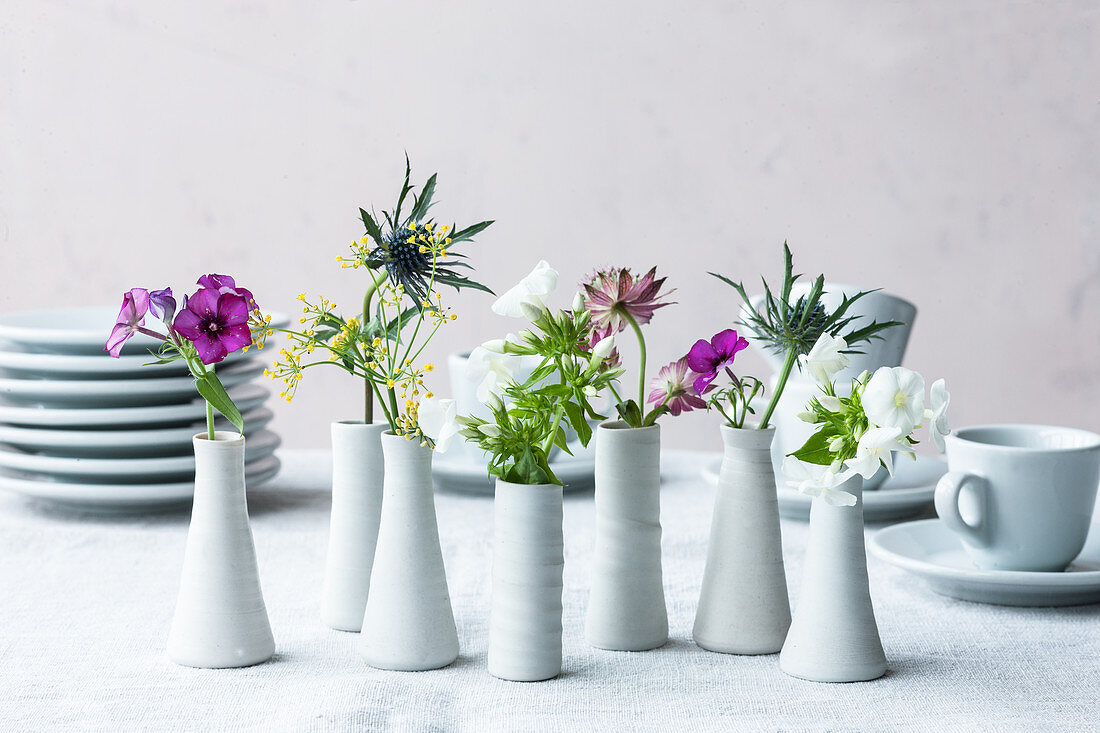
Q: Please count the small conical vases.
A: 4